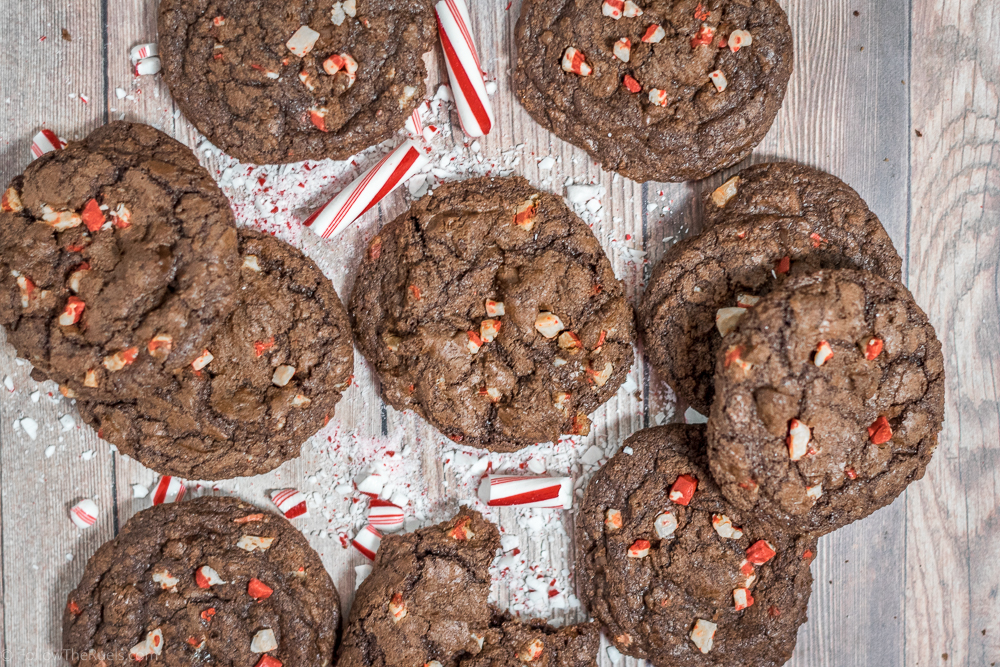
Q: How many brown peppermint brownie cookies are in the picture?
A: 11